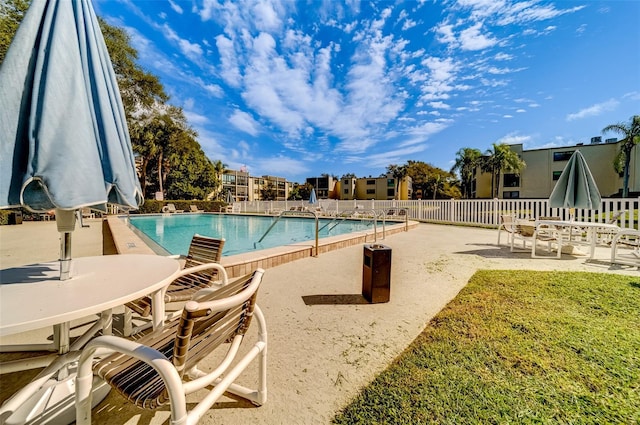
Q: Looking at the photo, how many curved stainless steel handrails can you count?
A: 4